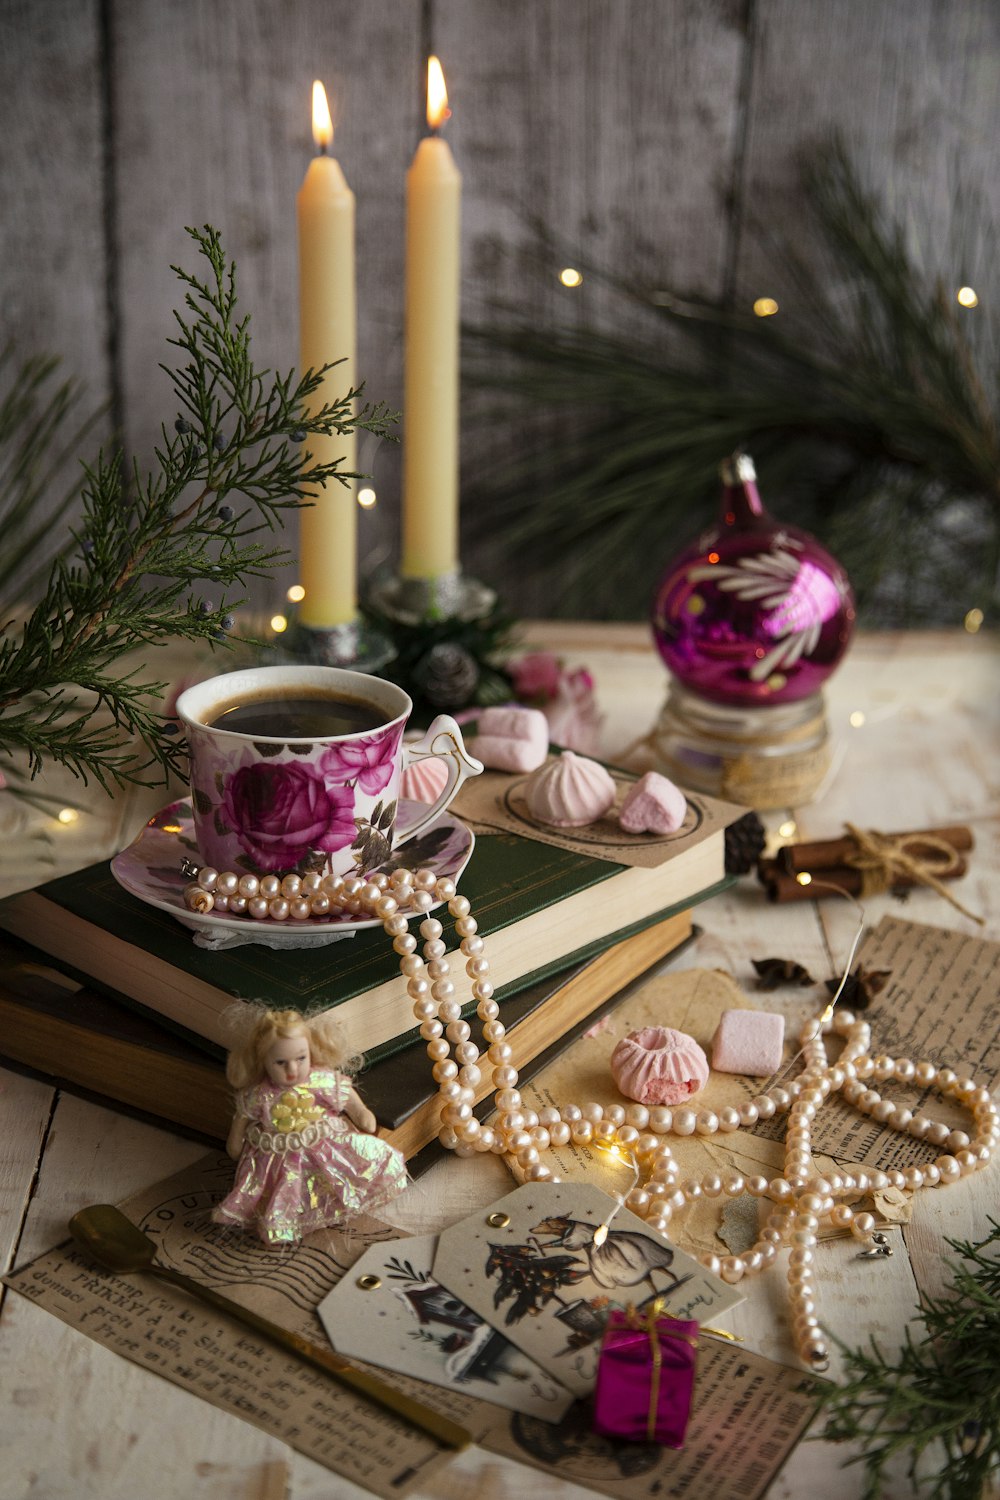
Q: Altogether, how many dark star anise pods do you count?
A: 2